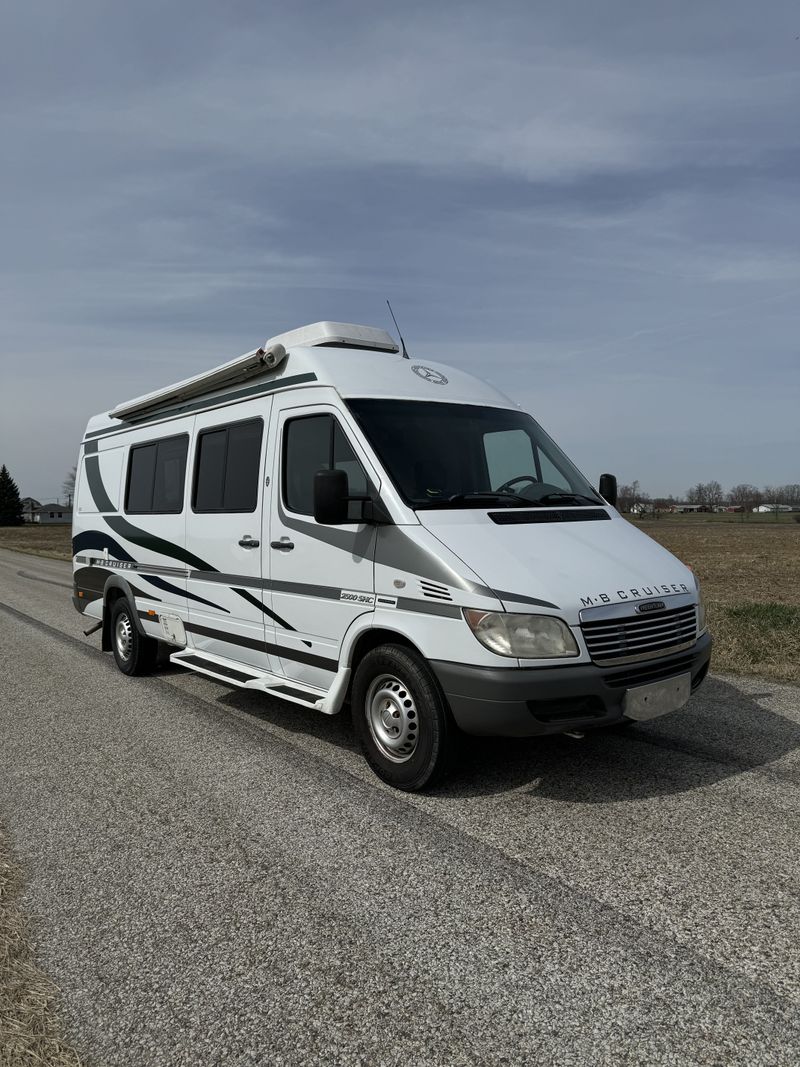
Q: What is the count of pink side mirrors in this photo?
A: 0